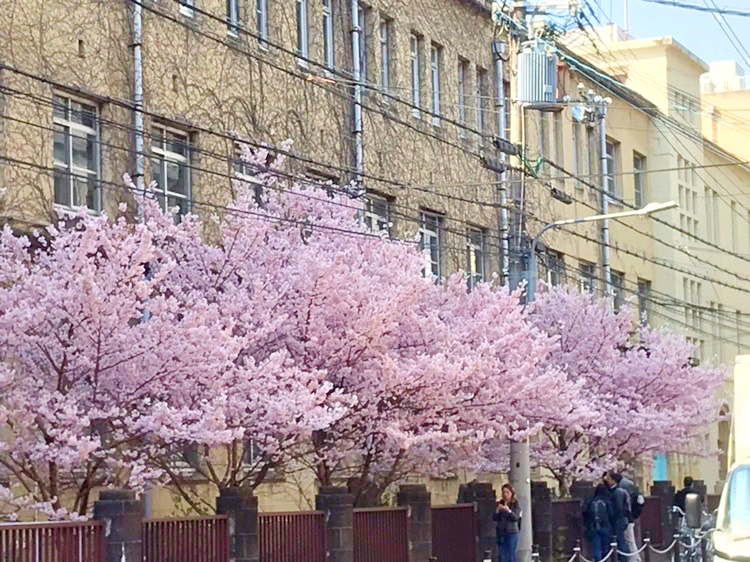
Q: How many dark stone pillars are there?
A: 9